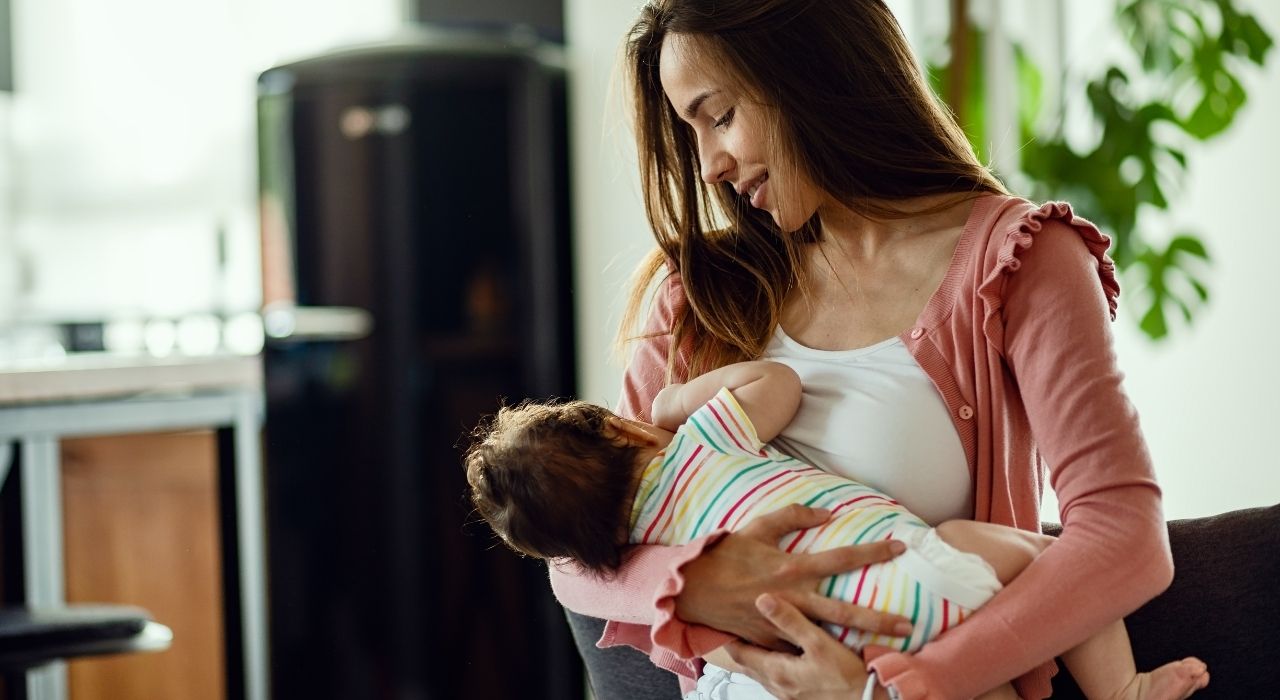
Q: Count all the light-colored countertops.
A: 1